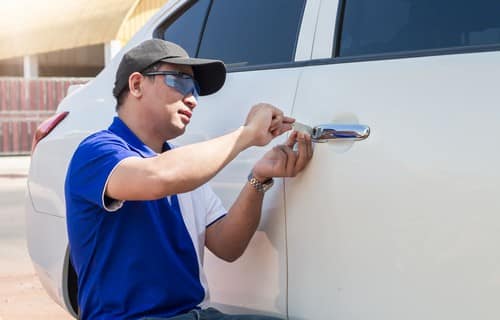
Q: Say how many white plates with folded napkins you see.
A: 0